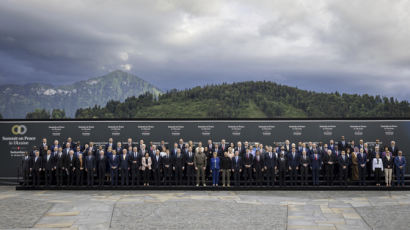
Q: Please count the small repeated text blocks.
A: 12